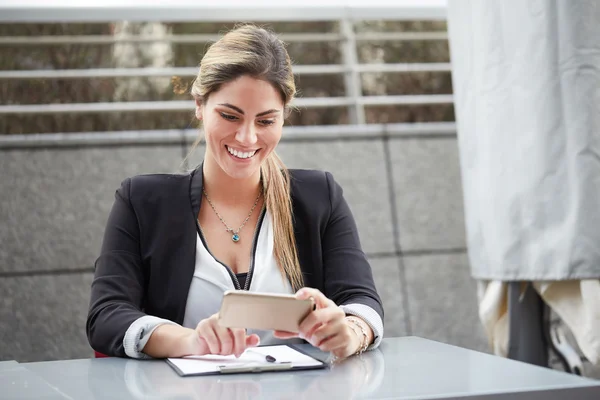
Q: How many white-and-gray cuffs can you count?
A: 2